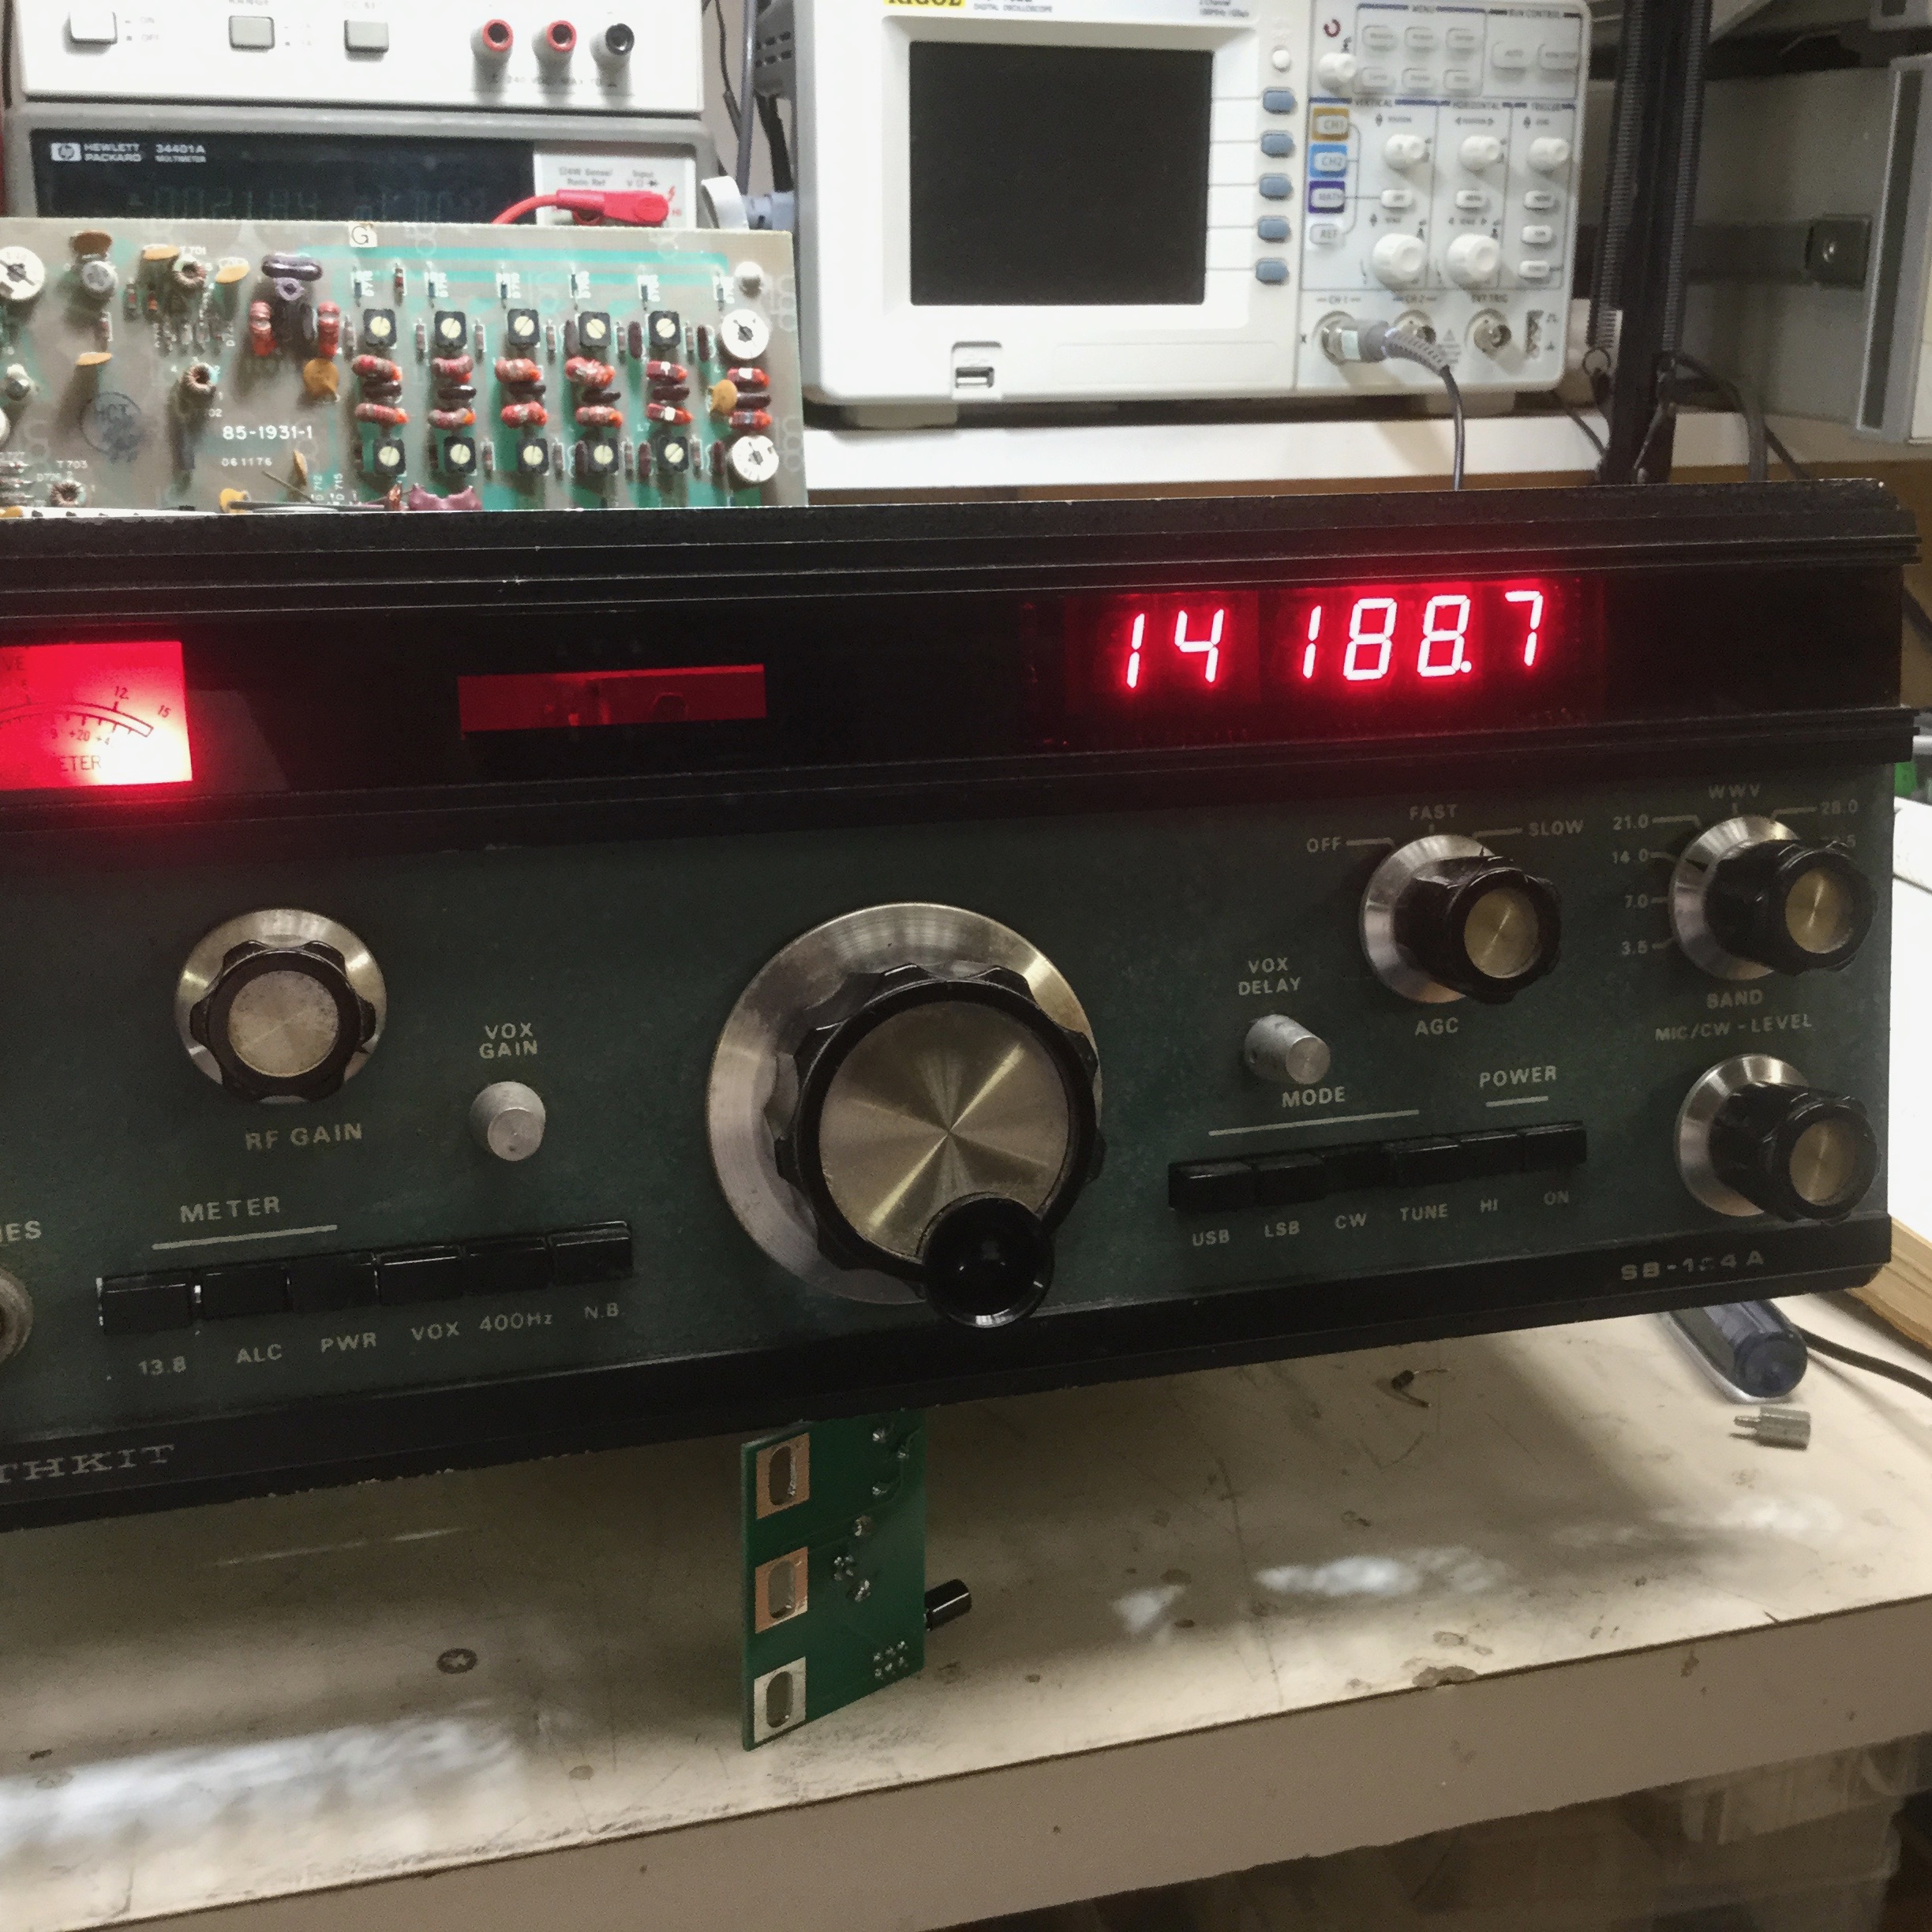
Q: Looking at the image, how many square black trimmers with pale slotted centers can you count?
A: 10